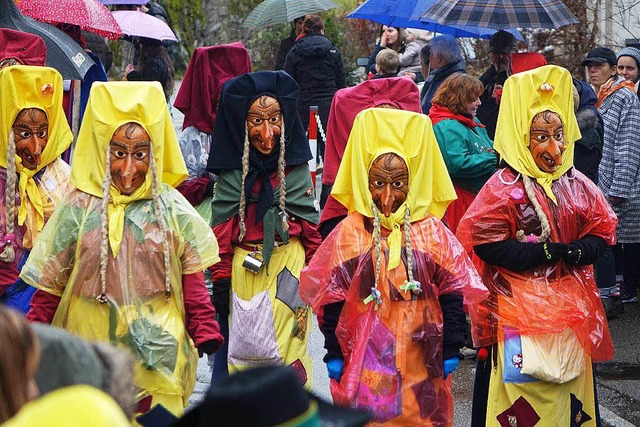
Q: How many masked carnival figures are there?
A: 5